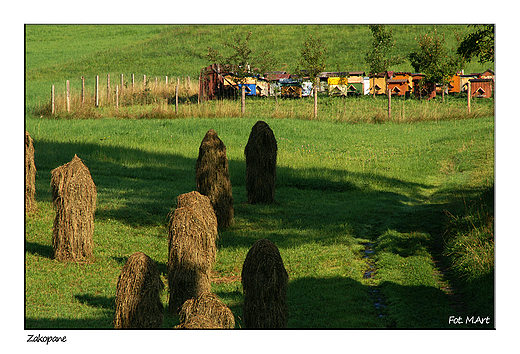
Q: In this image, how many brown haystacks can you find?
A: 8